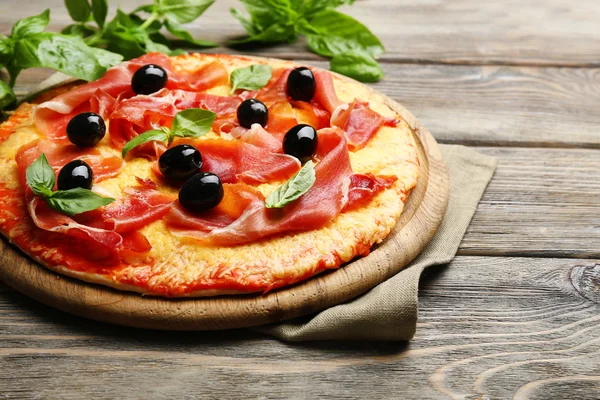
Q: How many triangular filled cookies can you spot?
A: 0